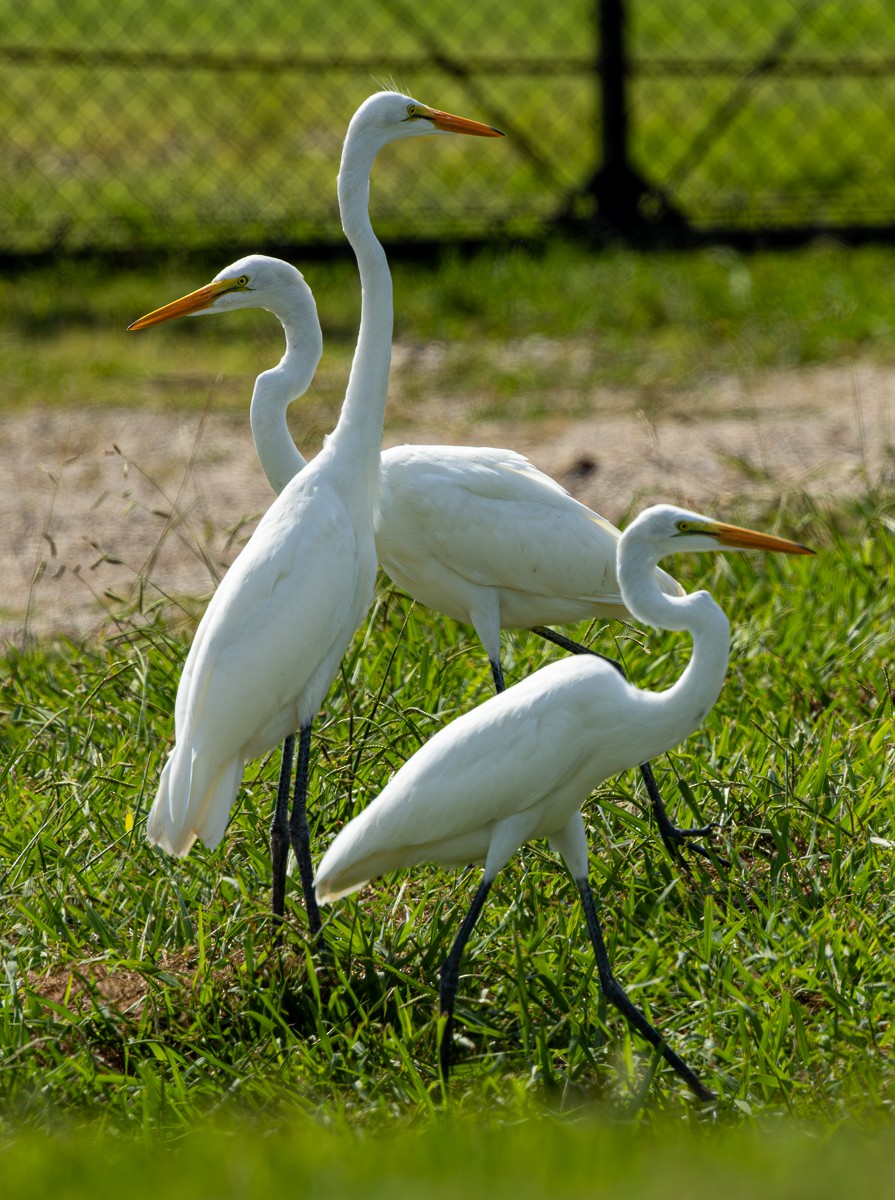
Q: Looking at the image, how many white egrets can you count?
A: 3